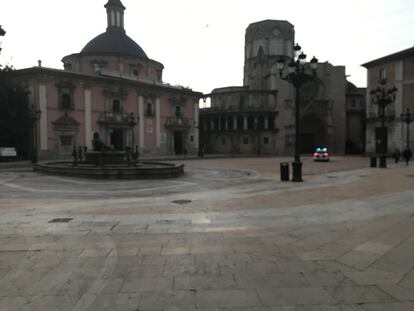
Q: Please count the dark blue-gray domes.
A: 1